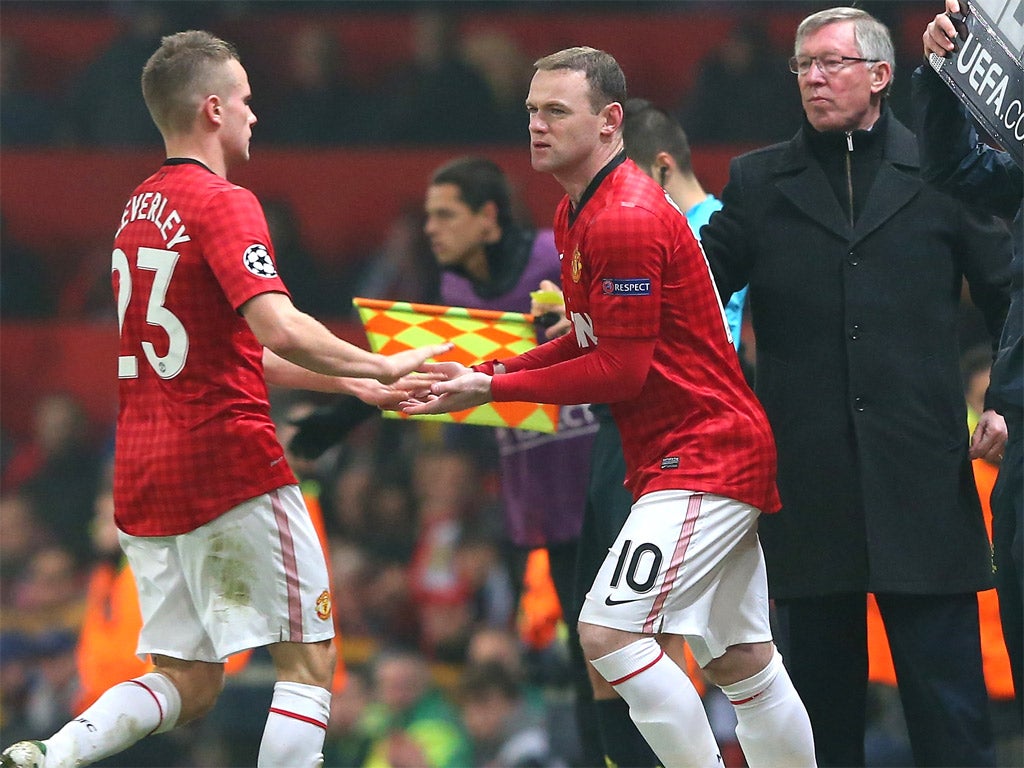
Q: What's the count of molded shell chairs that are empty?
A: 0